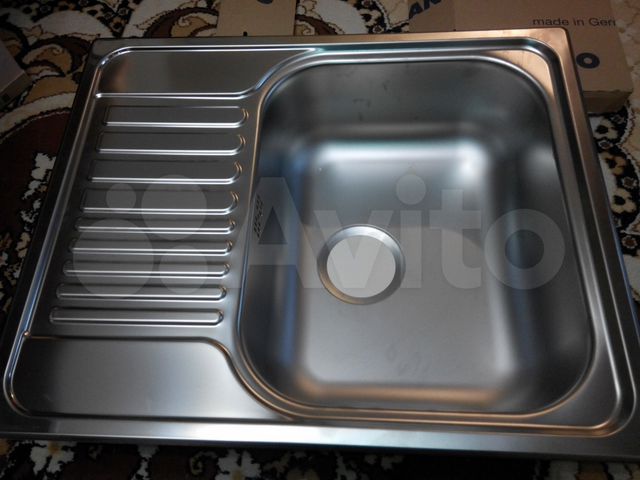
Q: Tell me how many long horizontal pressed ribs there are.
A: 9